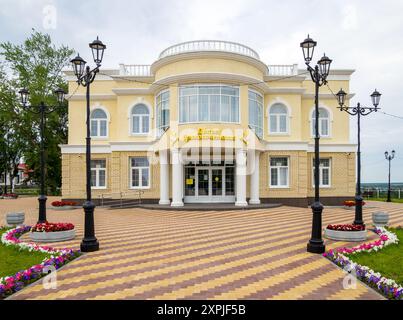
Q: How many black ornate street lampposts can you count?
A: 5